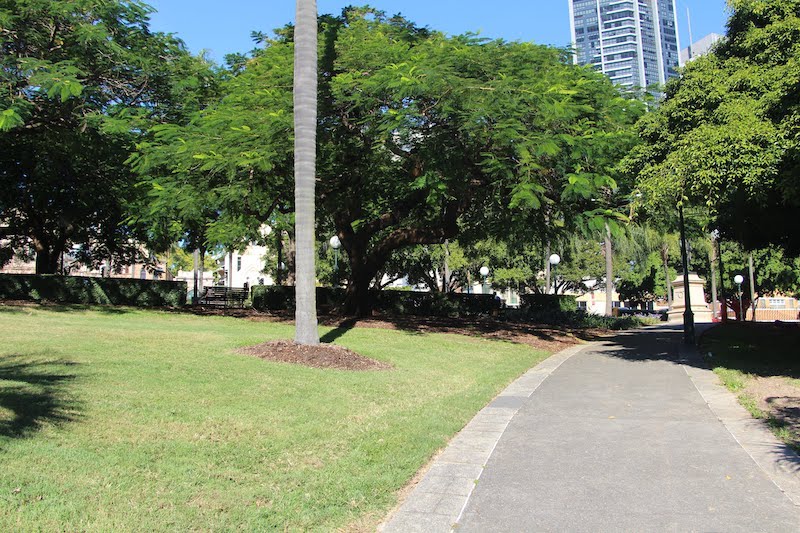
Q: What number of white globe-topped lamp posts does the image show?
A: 4